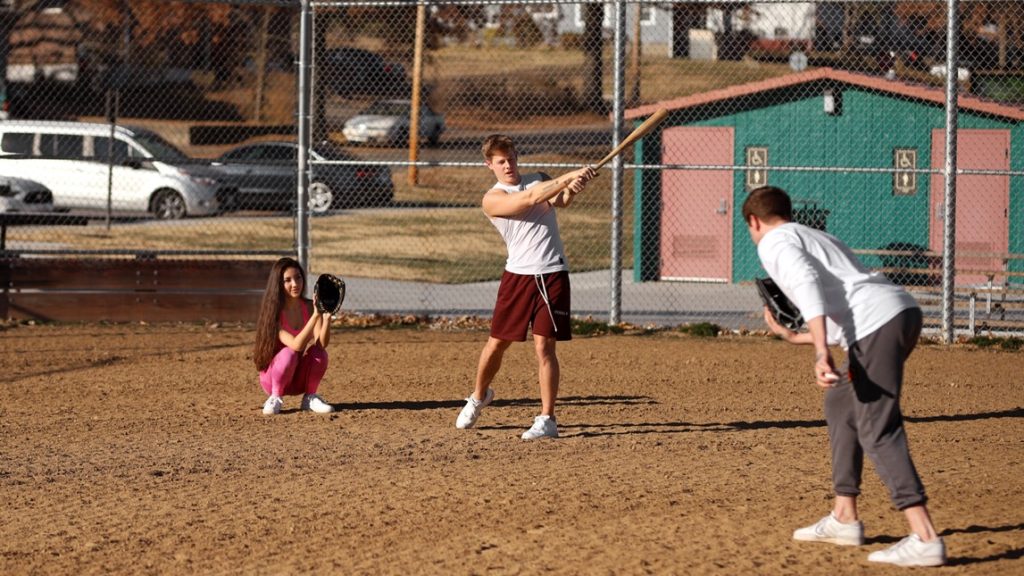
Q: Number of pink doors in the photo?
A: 2